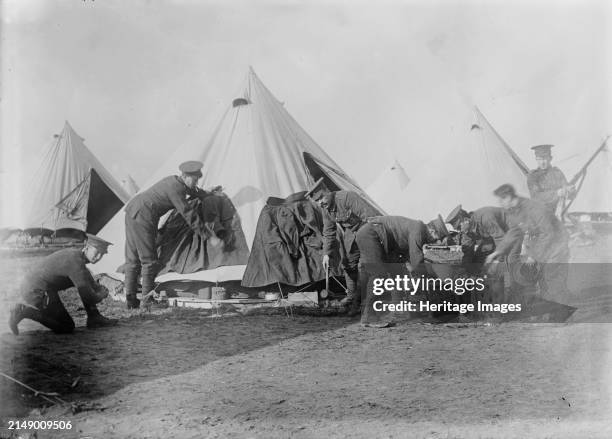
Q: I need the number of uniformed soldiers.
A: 7